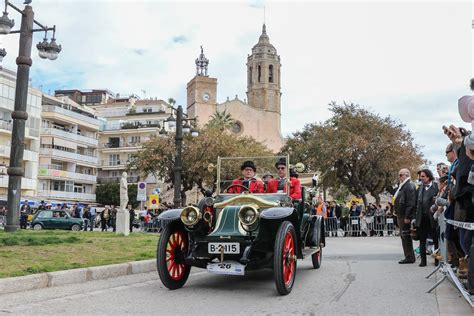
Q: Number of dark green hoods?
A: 2